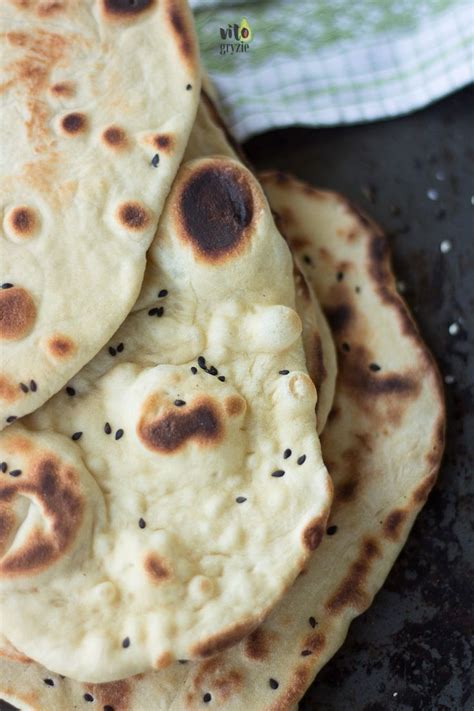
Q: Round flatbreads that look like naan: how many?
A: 4